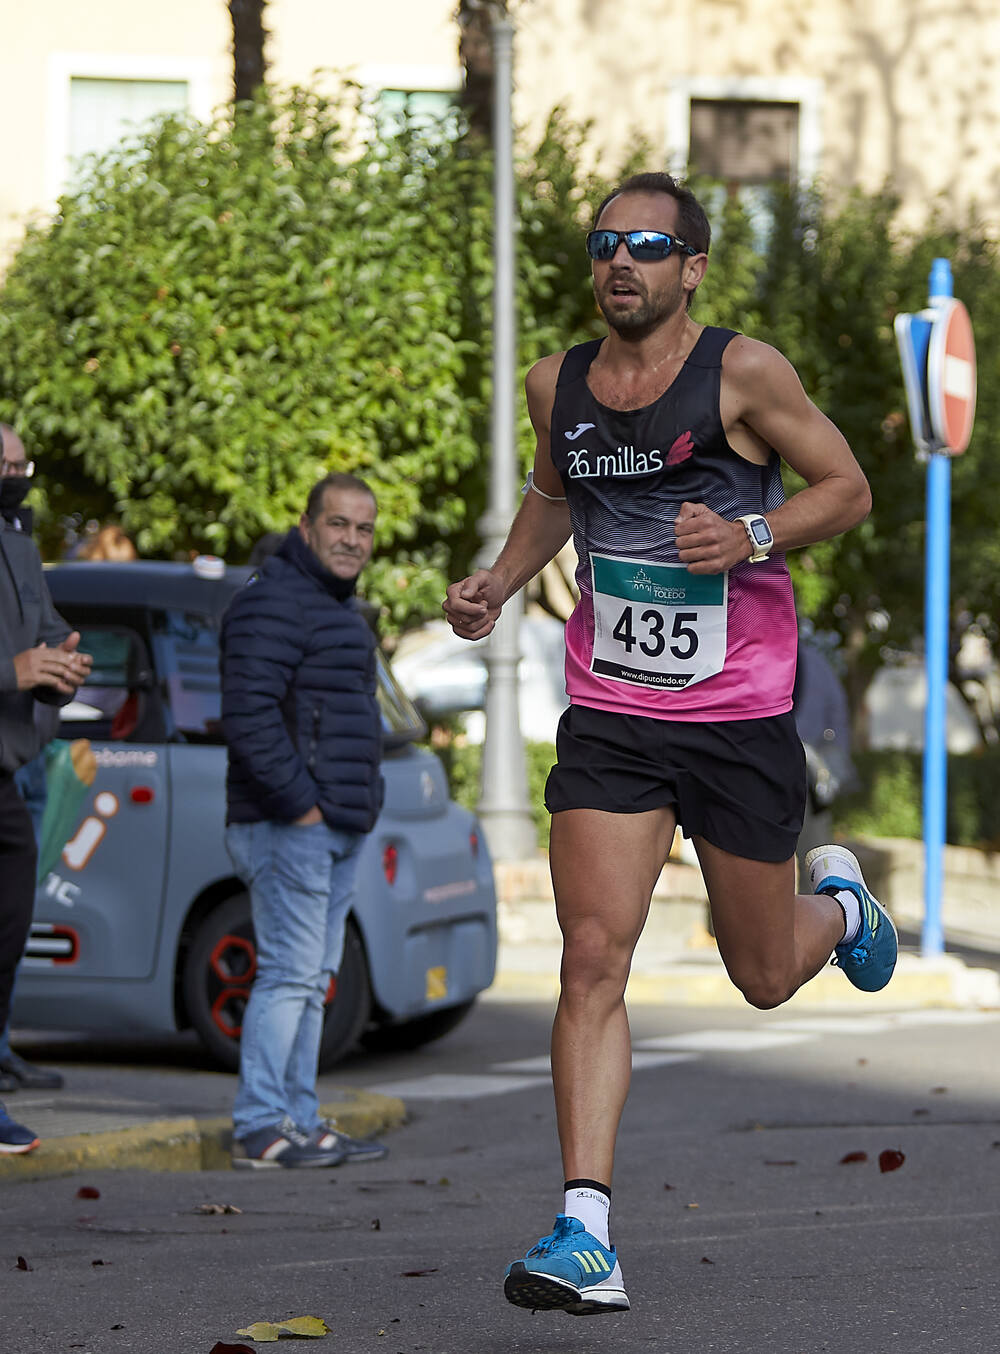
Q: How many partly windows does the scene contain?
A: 3